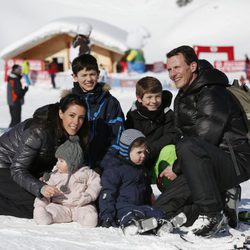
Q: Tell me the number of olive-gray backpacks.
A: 1